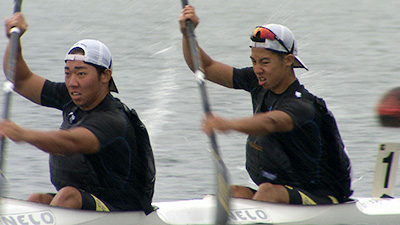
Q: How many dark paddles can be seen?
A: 2